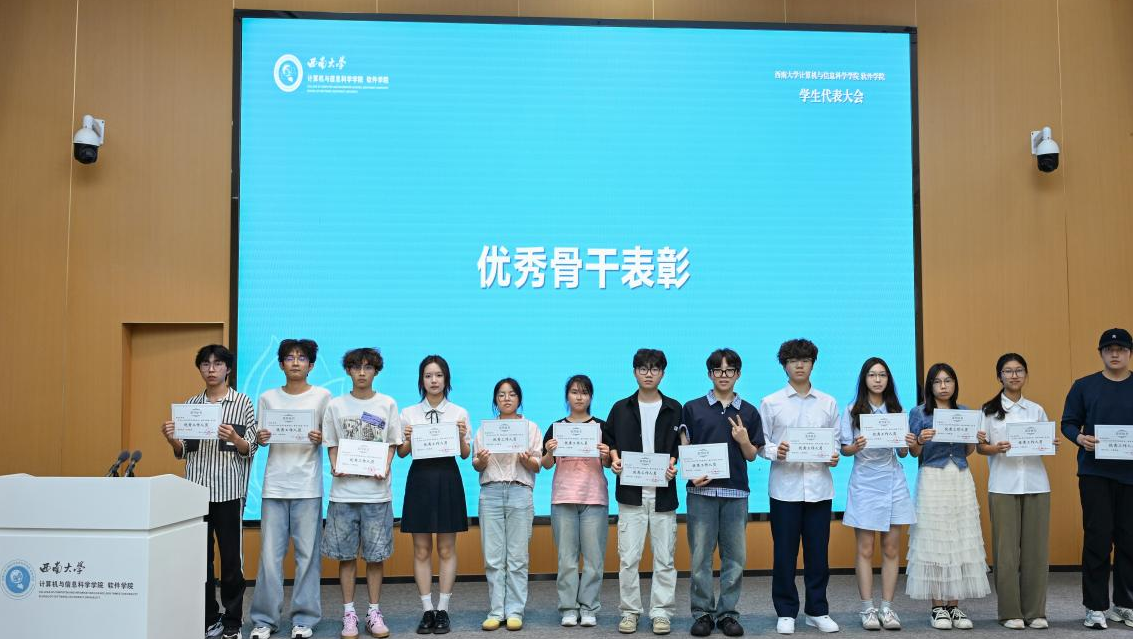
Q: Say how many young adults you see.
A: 13